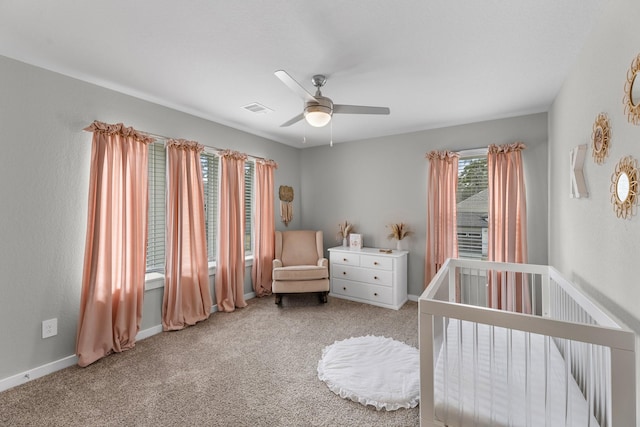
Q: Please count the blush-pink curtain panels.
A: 6